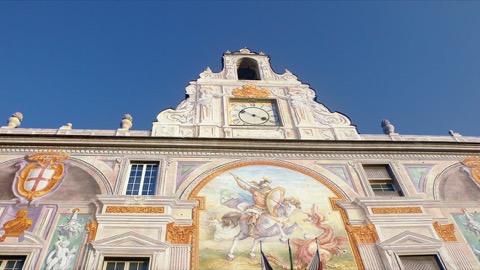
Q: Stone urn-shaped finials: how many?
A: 3